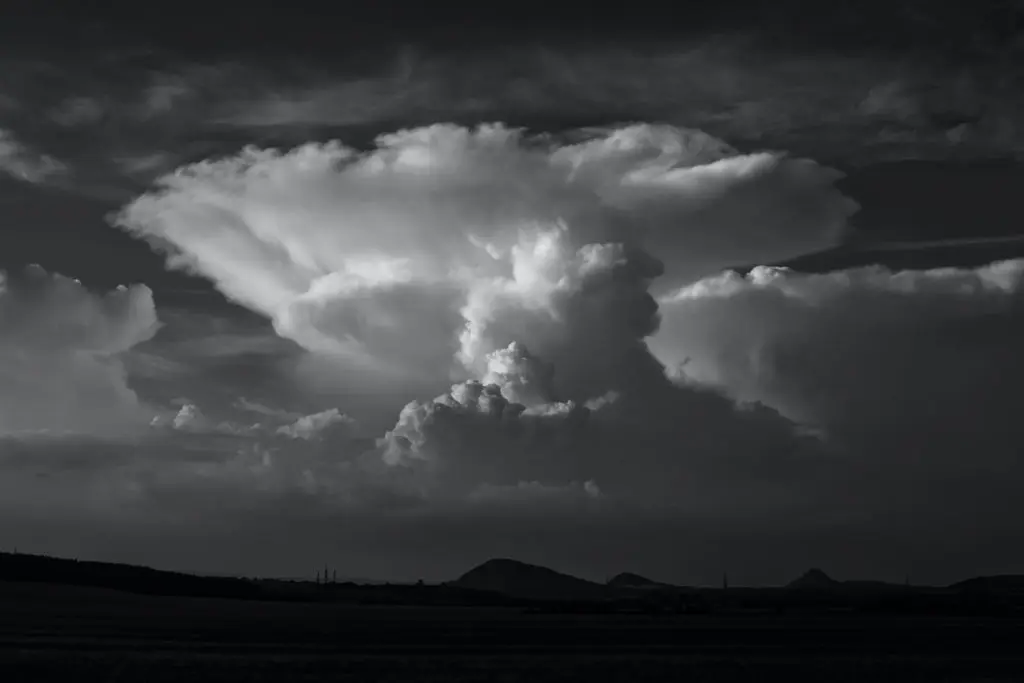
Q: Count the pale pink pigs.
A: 0